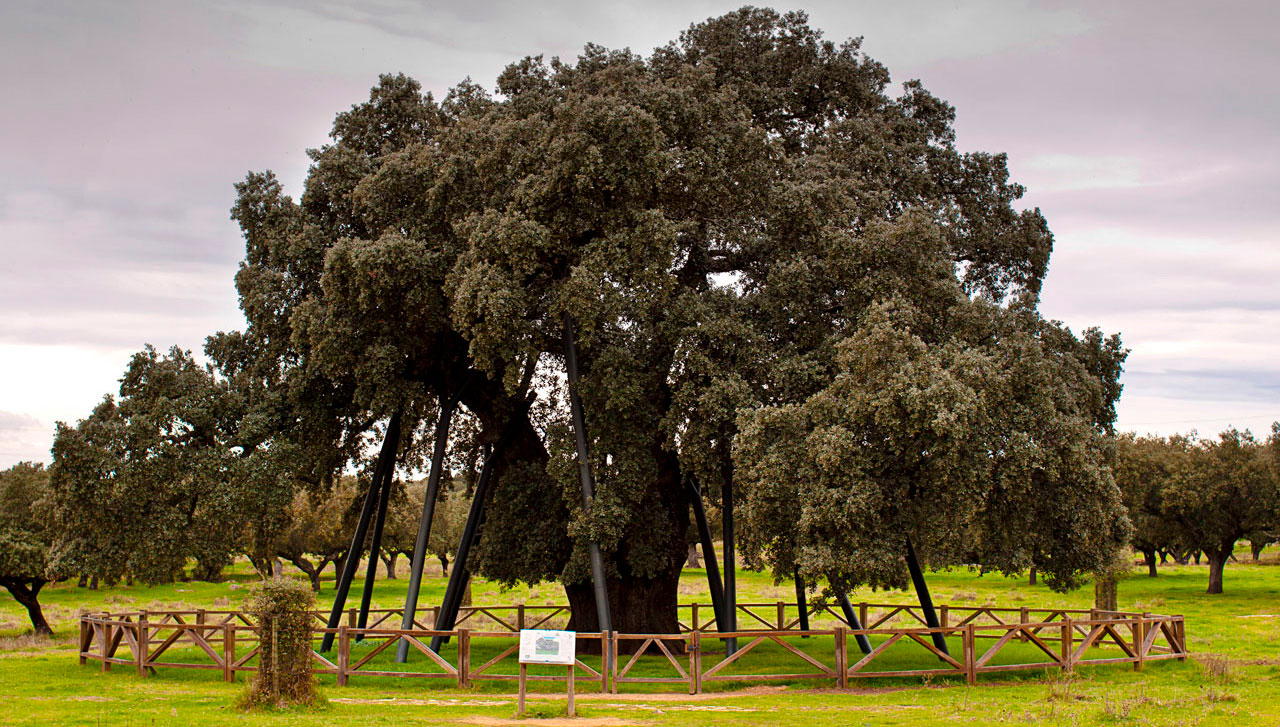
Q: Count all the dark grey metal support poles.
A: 11